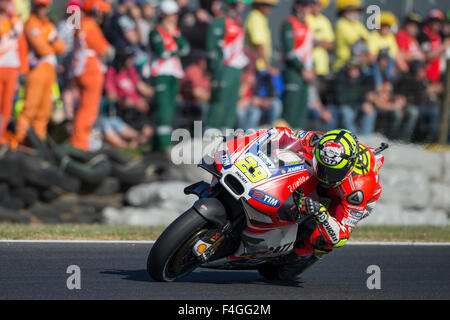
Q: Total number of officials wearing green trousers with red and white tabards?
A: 3